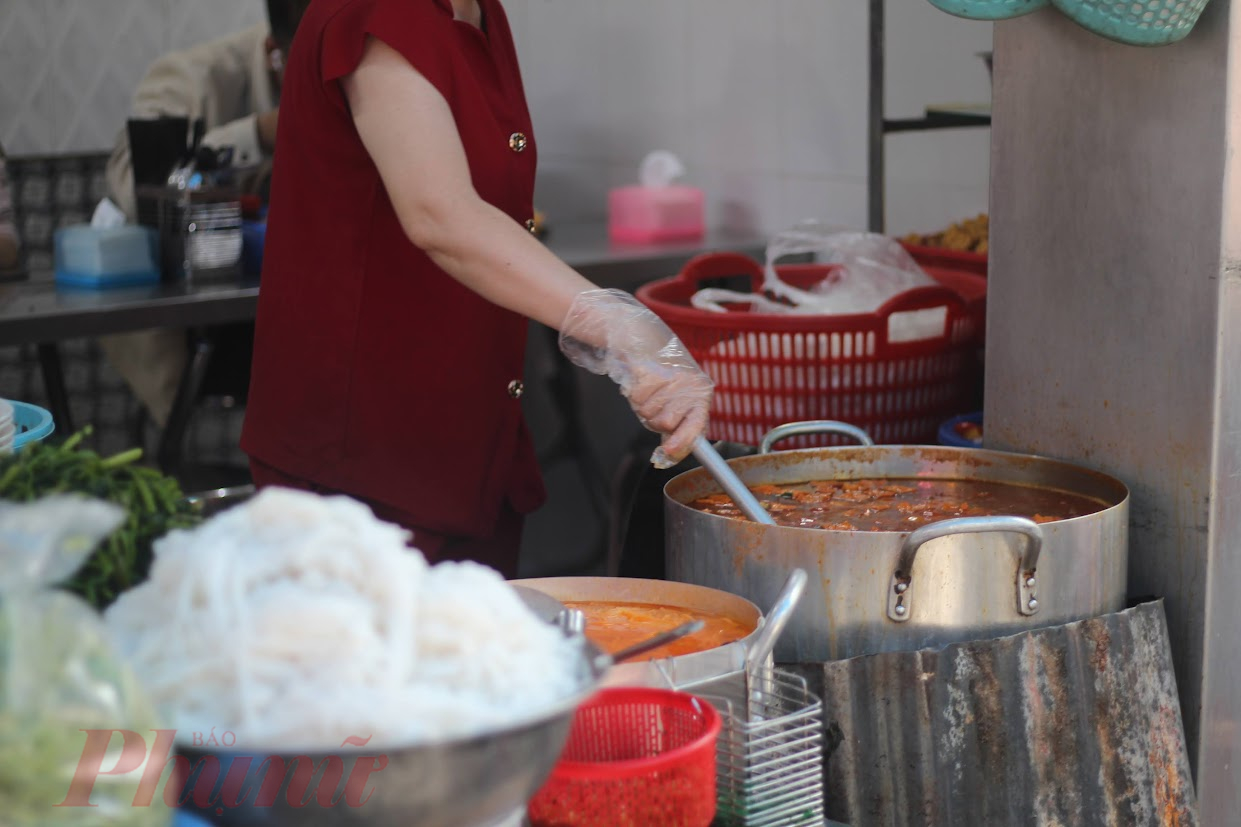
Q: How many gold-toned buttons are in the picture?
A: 3